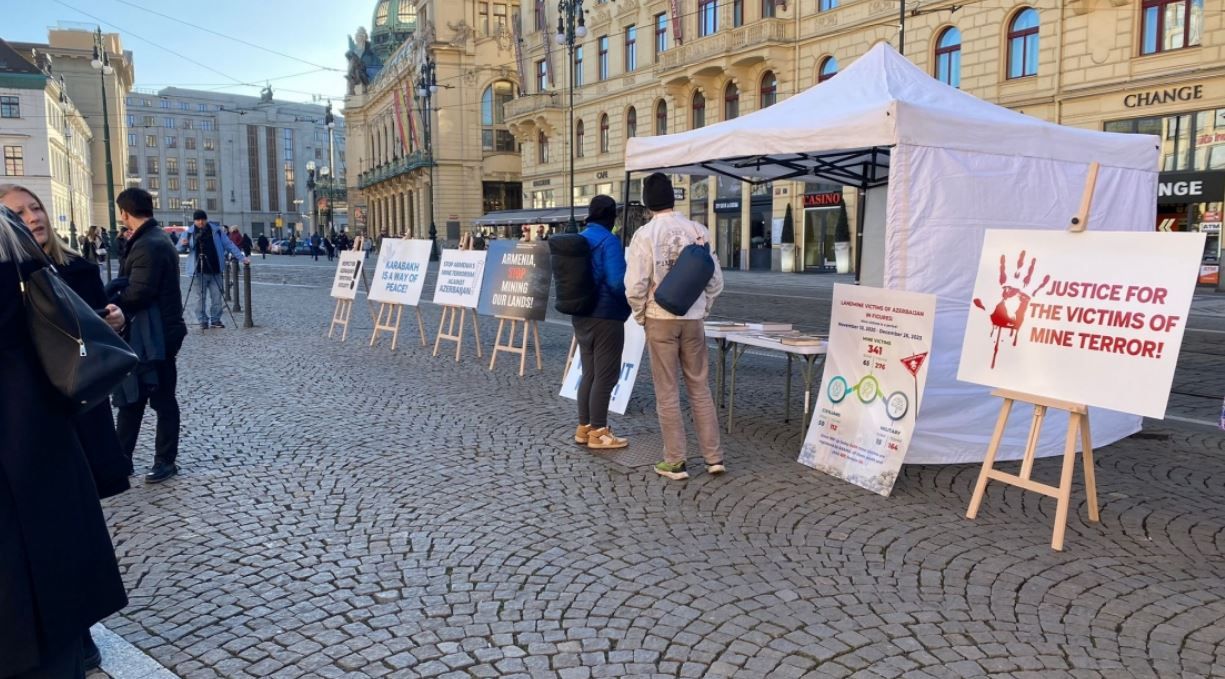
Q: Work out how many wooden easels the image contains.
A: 6